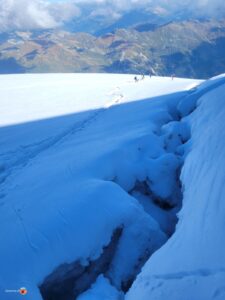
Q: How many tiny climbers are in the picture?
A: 4